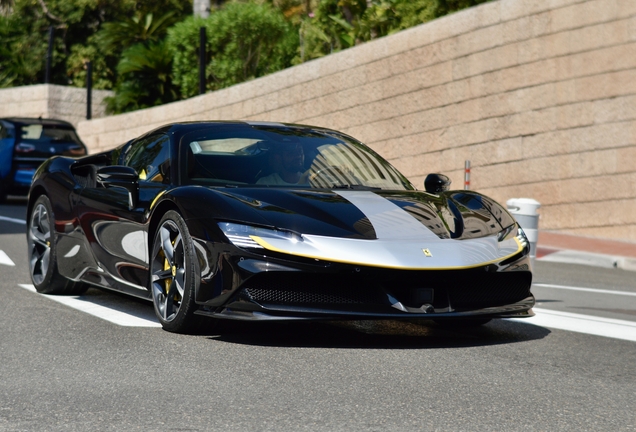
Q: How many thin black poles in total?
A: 3